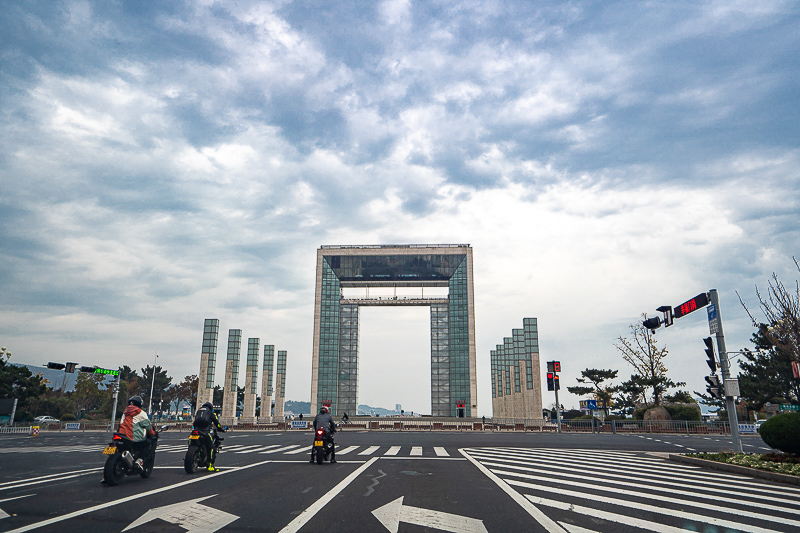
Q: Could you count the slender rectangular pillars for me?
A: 10